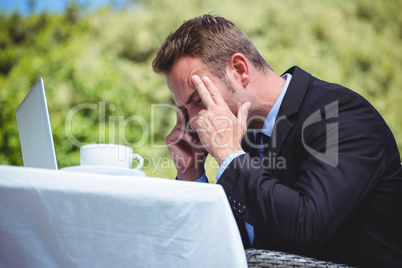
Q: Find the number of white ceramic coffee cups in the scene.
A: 1